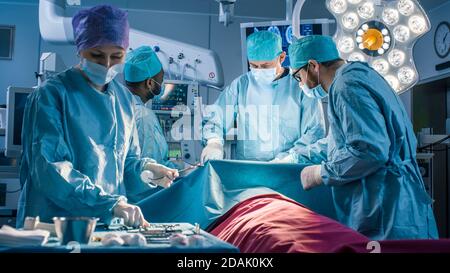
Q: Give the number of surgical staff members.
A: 4